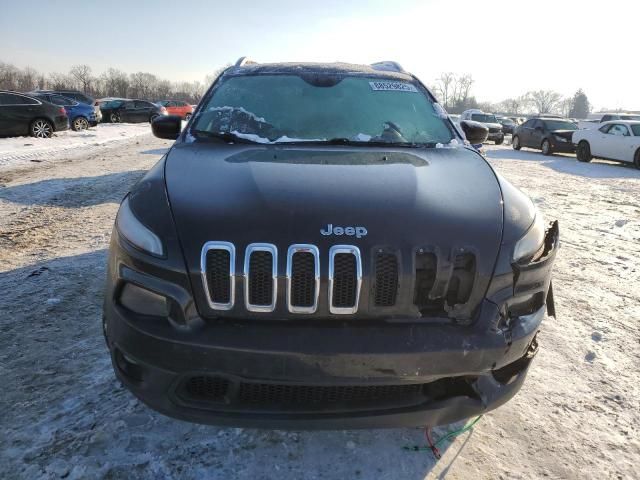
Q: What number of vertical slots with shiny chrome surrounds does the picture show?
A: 4